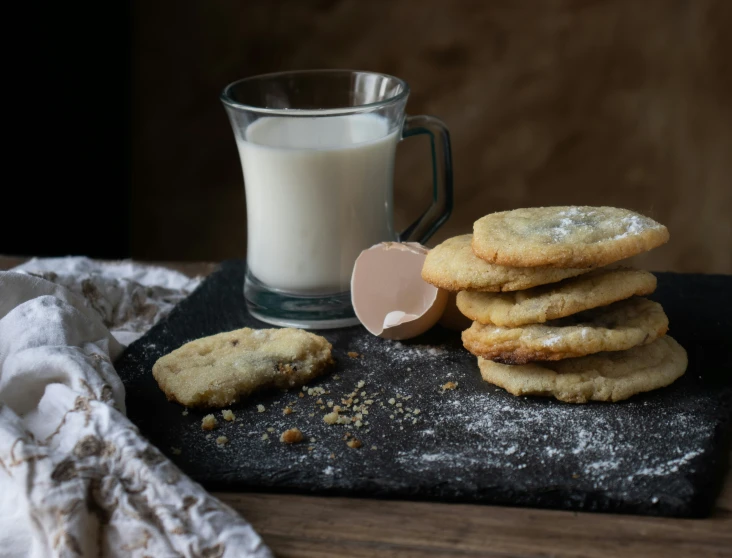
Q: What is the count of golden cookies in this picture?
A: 6